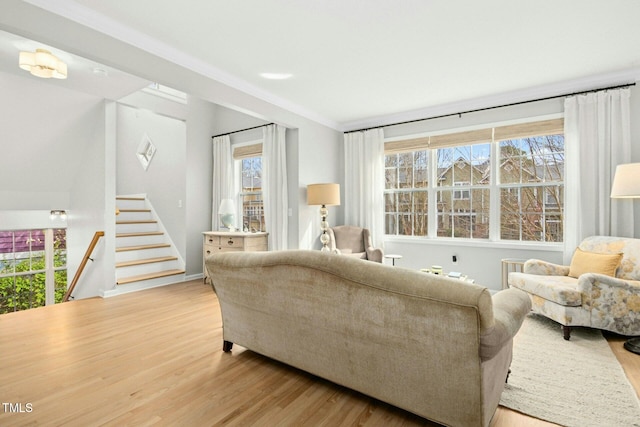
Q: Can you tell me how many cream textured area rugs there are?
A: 1